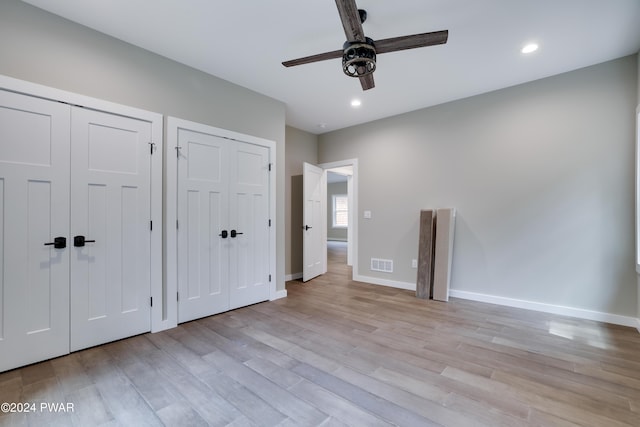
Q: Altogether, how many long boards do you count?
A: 2